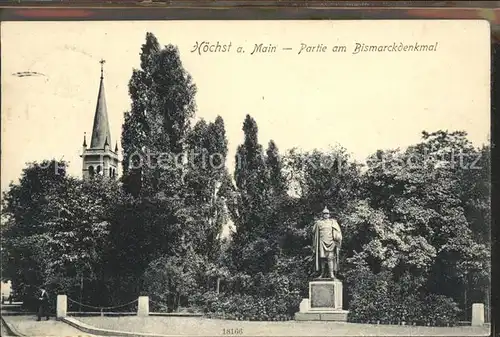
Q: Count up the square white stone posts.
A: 3